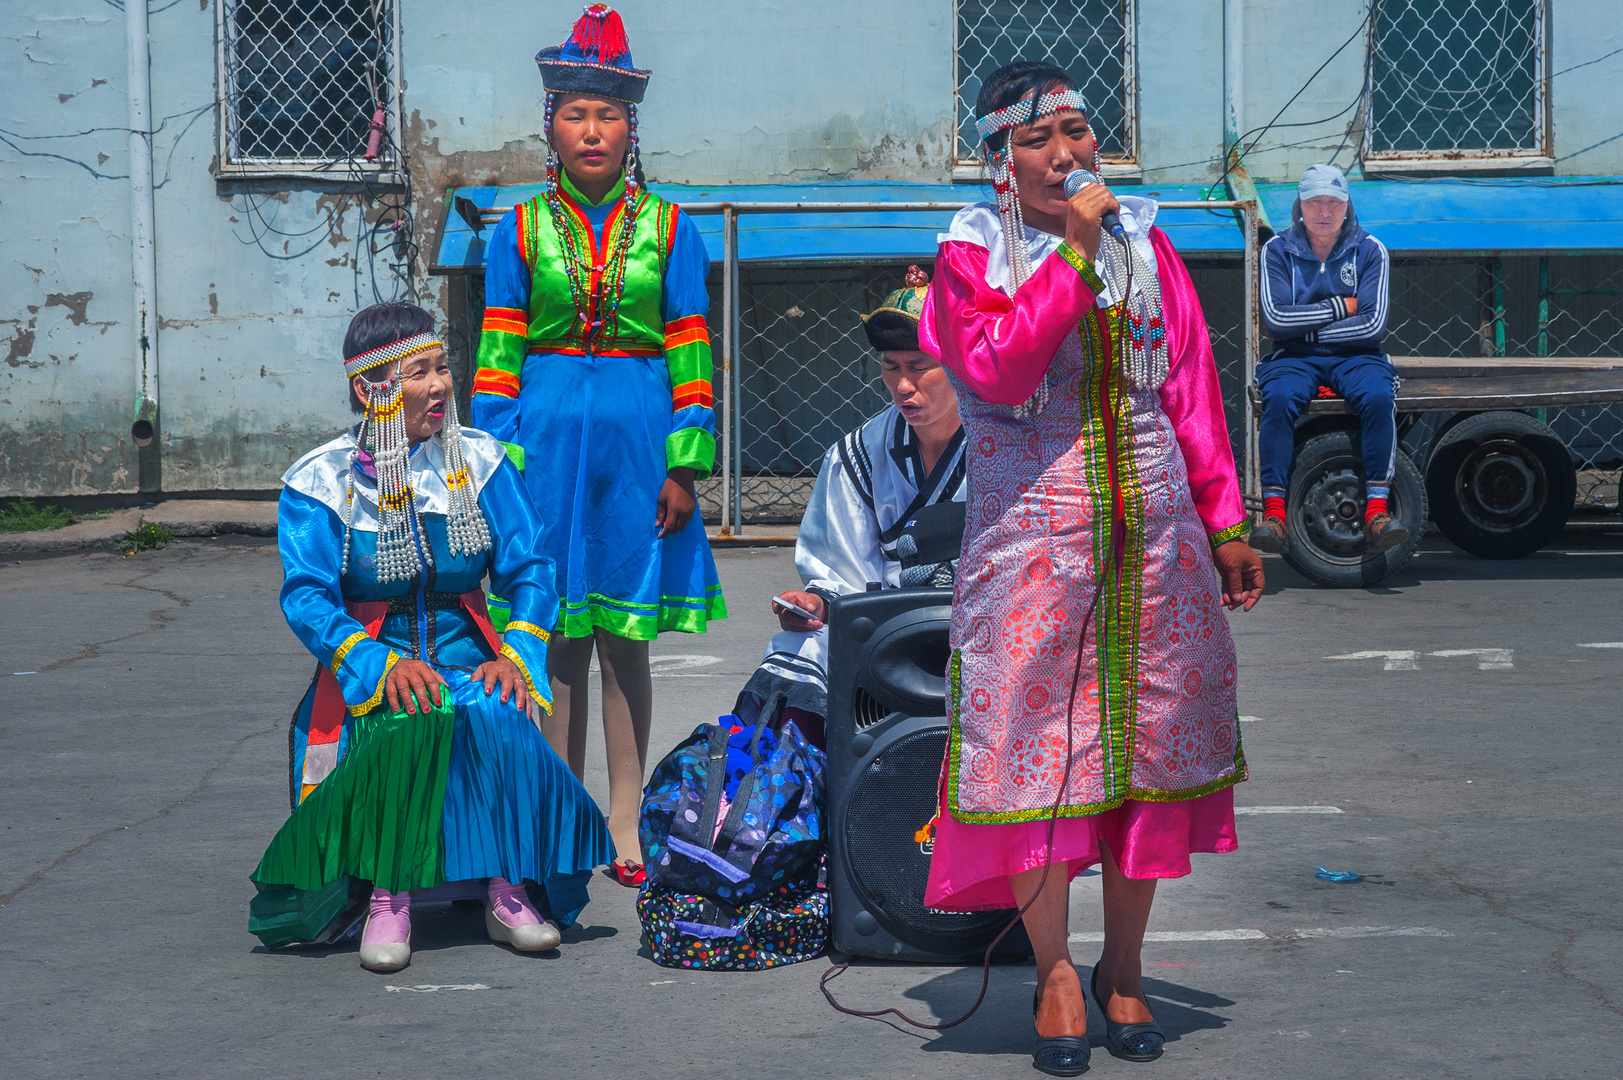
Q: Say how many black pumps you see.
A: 2